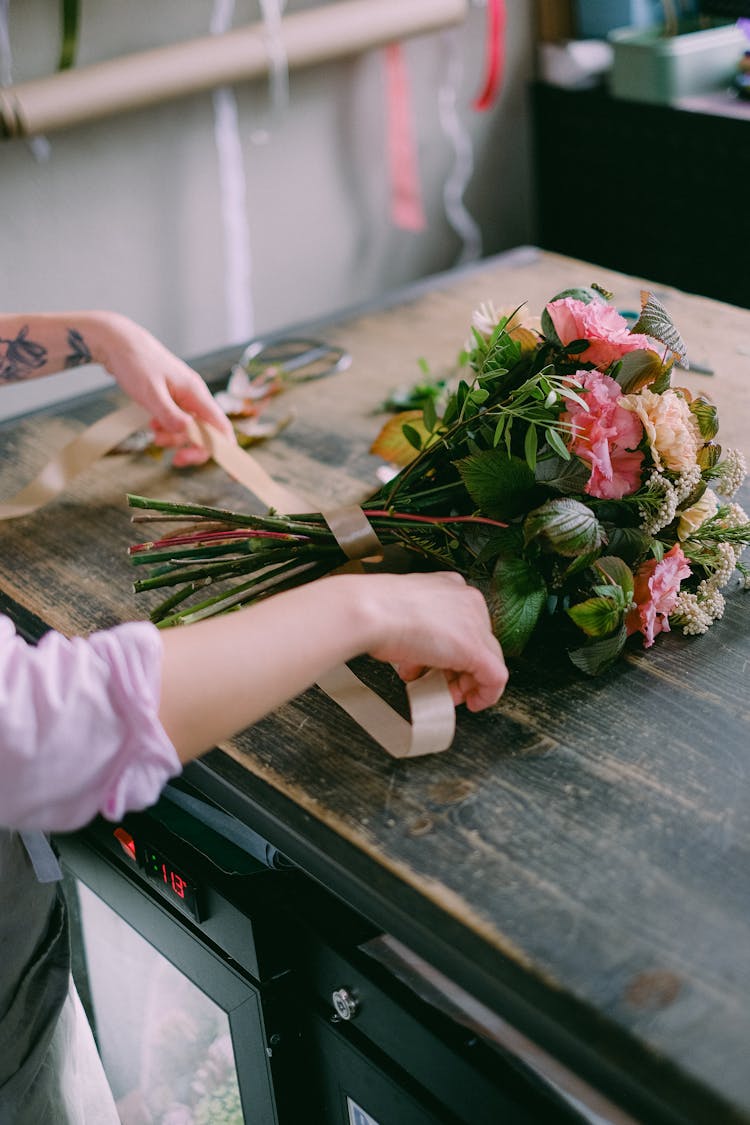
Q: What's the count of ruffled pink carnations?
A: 3